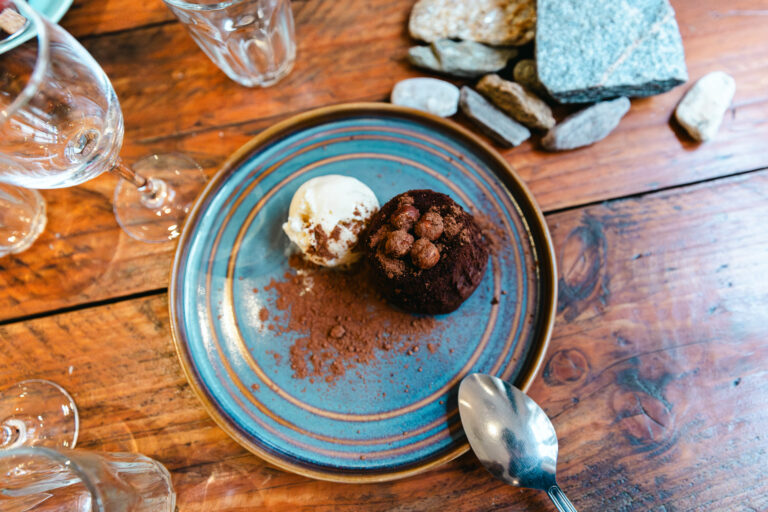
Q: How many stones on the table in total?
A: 9